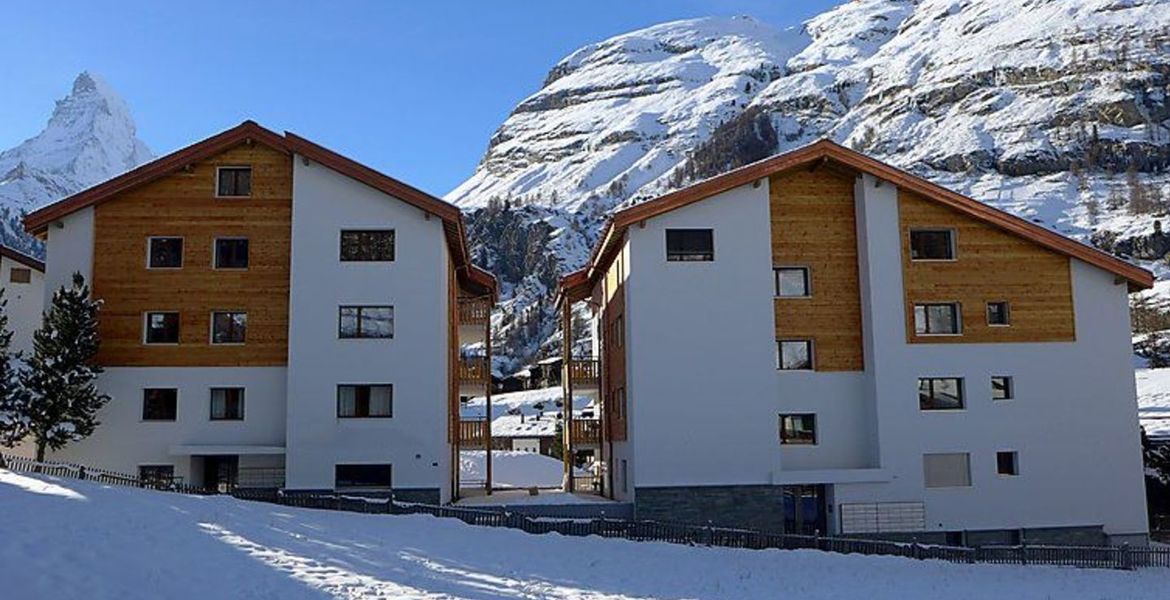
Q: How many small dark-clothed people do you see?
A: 0